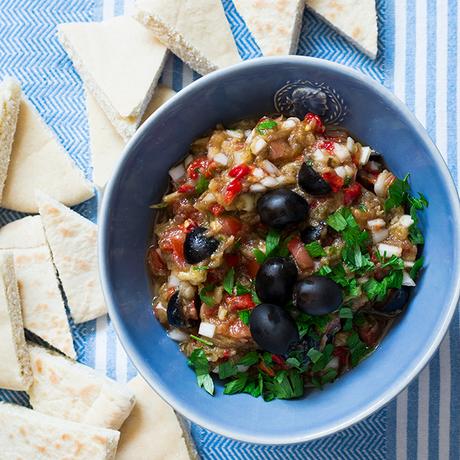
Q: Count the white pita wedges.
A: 13